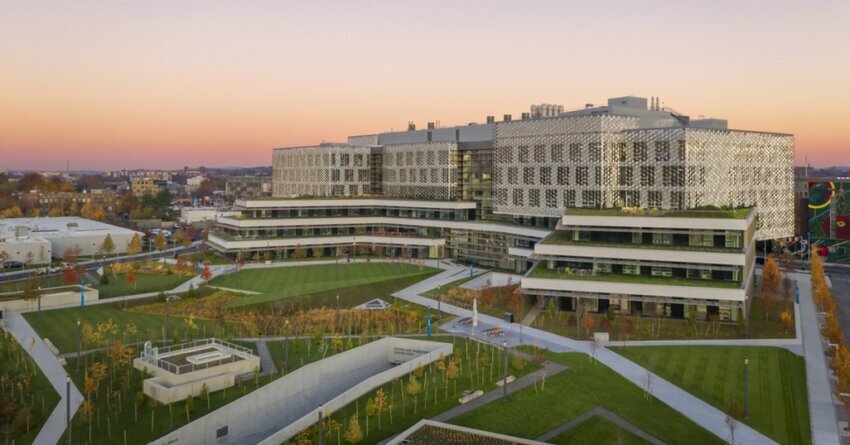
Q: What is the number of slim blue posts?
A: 5